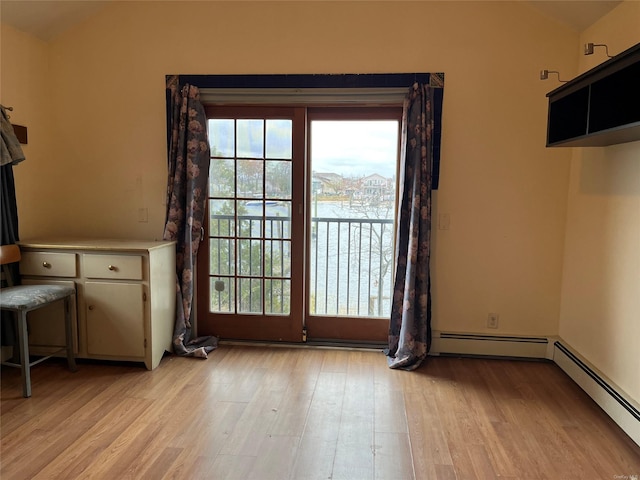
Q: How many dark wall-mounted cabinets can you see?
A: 1